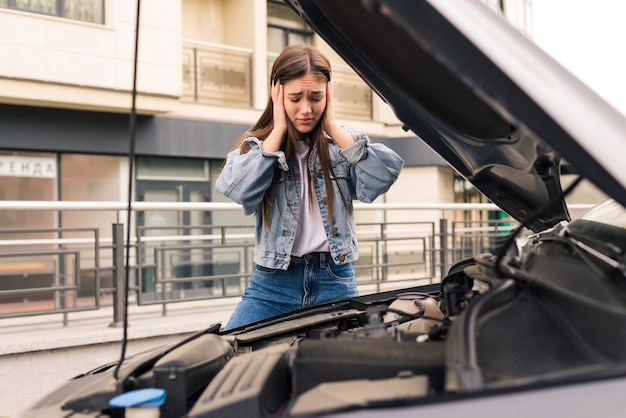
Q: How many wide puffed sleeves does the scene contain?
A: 2